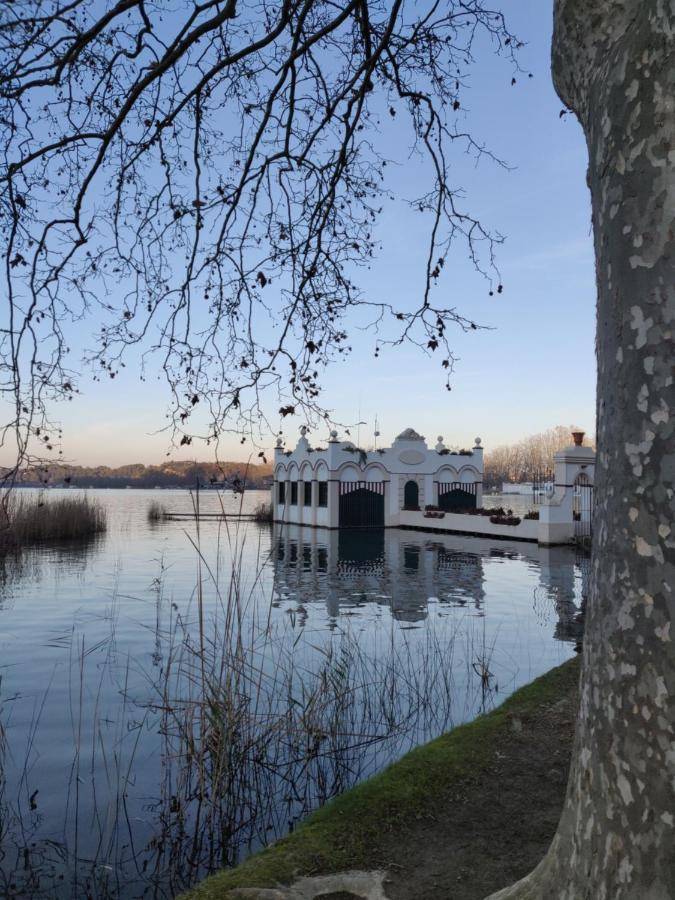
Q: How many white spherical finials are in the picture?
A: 5